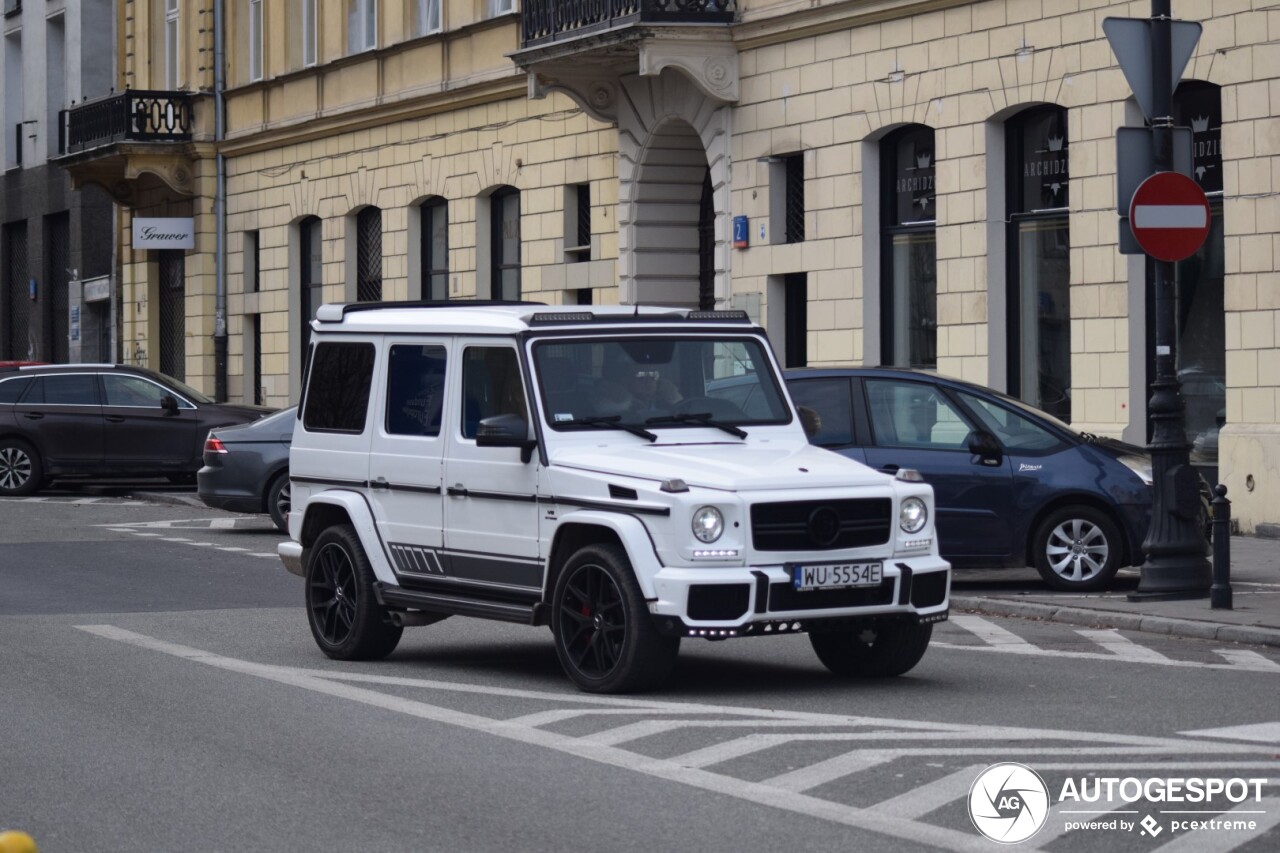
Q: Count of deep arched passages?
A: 1